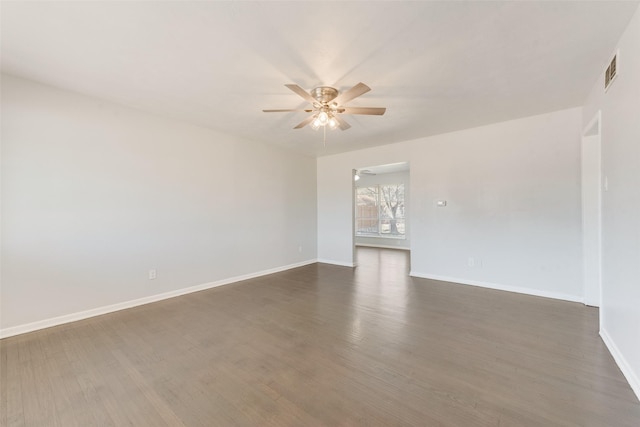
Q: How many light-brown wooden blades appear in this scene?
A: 6